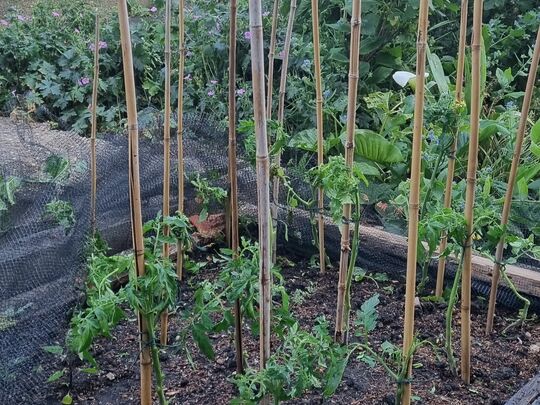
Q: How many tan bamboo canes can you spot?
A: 14